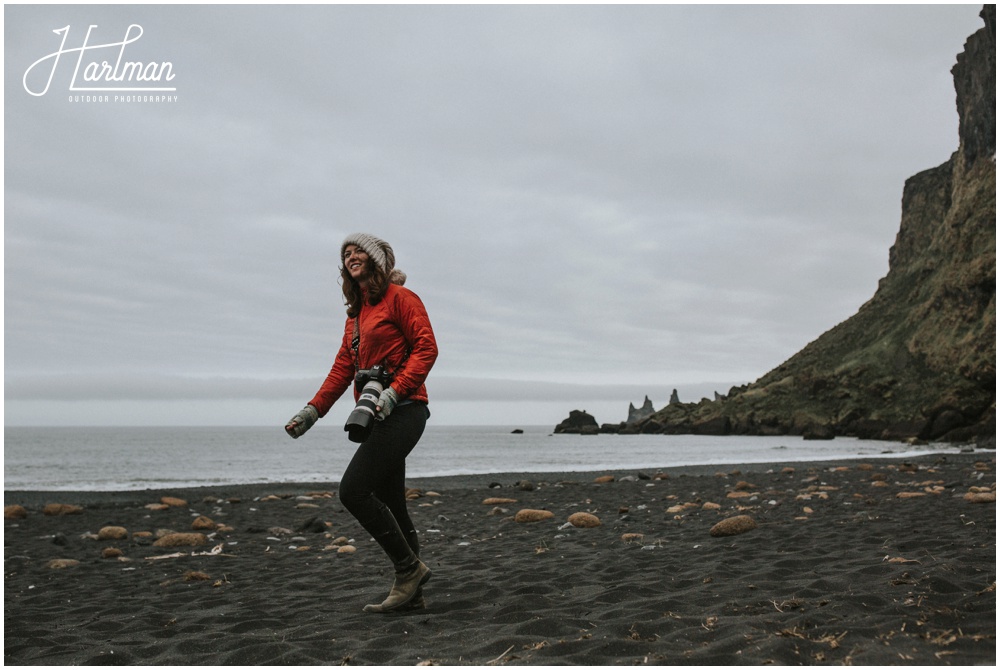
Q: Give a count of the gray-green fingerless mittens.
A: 2